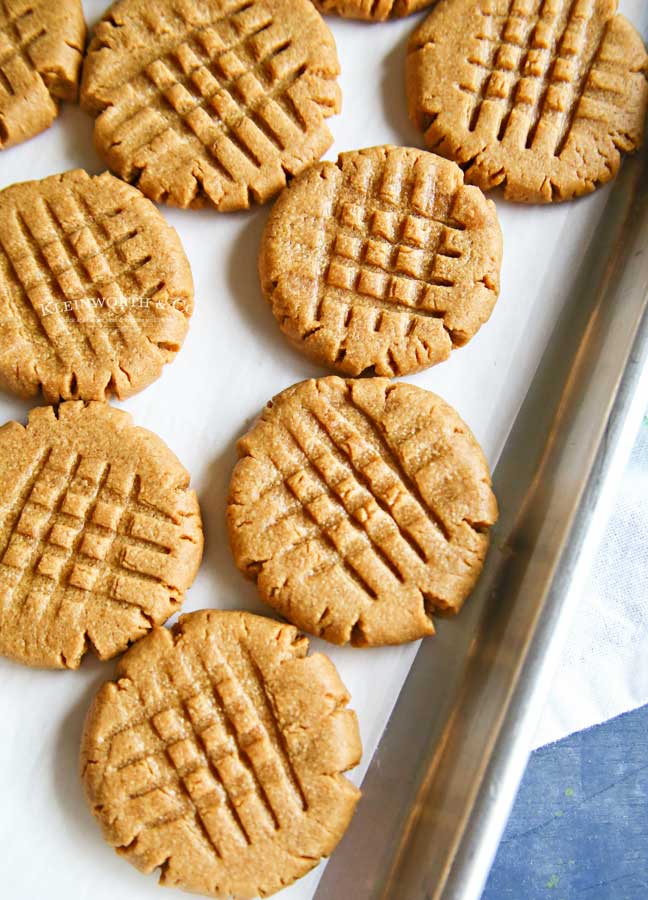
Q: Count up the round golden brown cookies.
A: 9